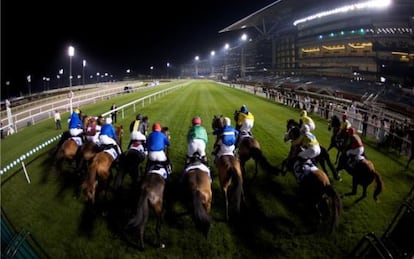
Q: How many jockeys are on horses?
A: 12